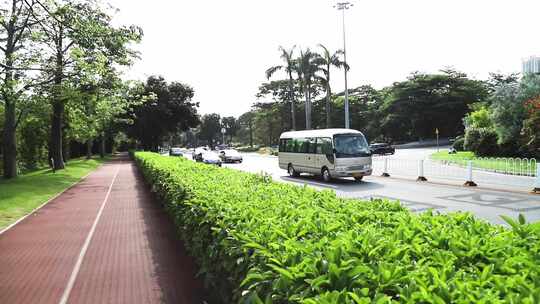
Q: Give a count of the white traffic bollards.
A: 4